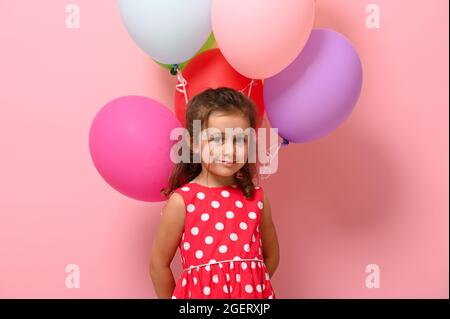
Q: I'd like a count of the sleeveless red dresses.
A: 1